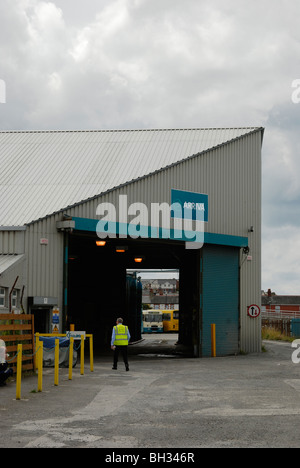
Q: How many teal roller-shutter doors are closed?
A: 1